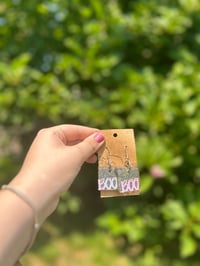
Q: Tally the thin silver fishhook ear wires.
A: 2